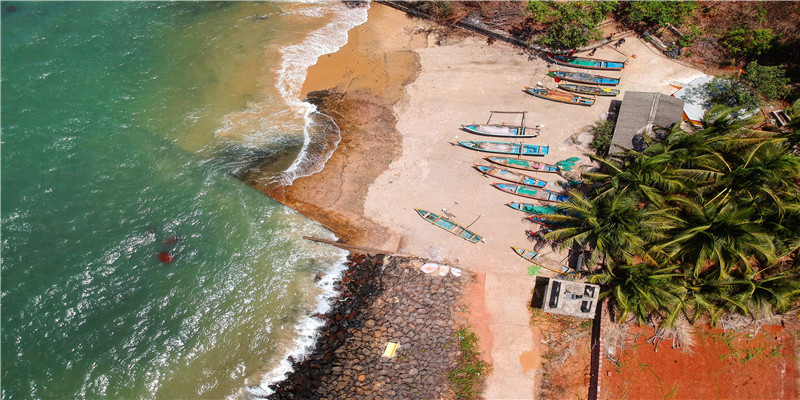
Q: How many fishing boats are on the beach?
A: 13